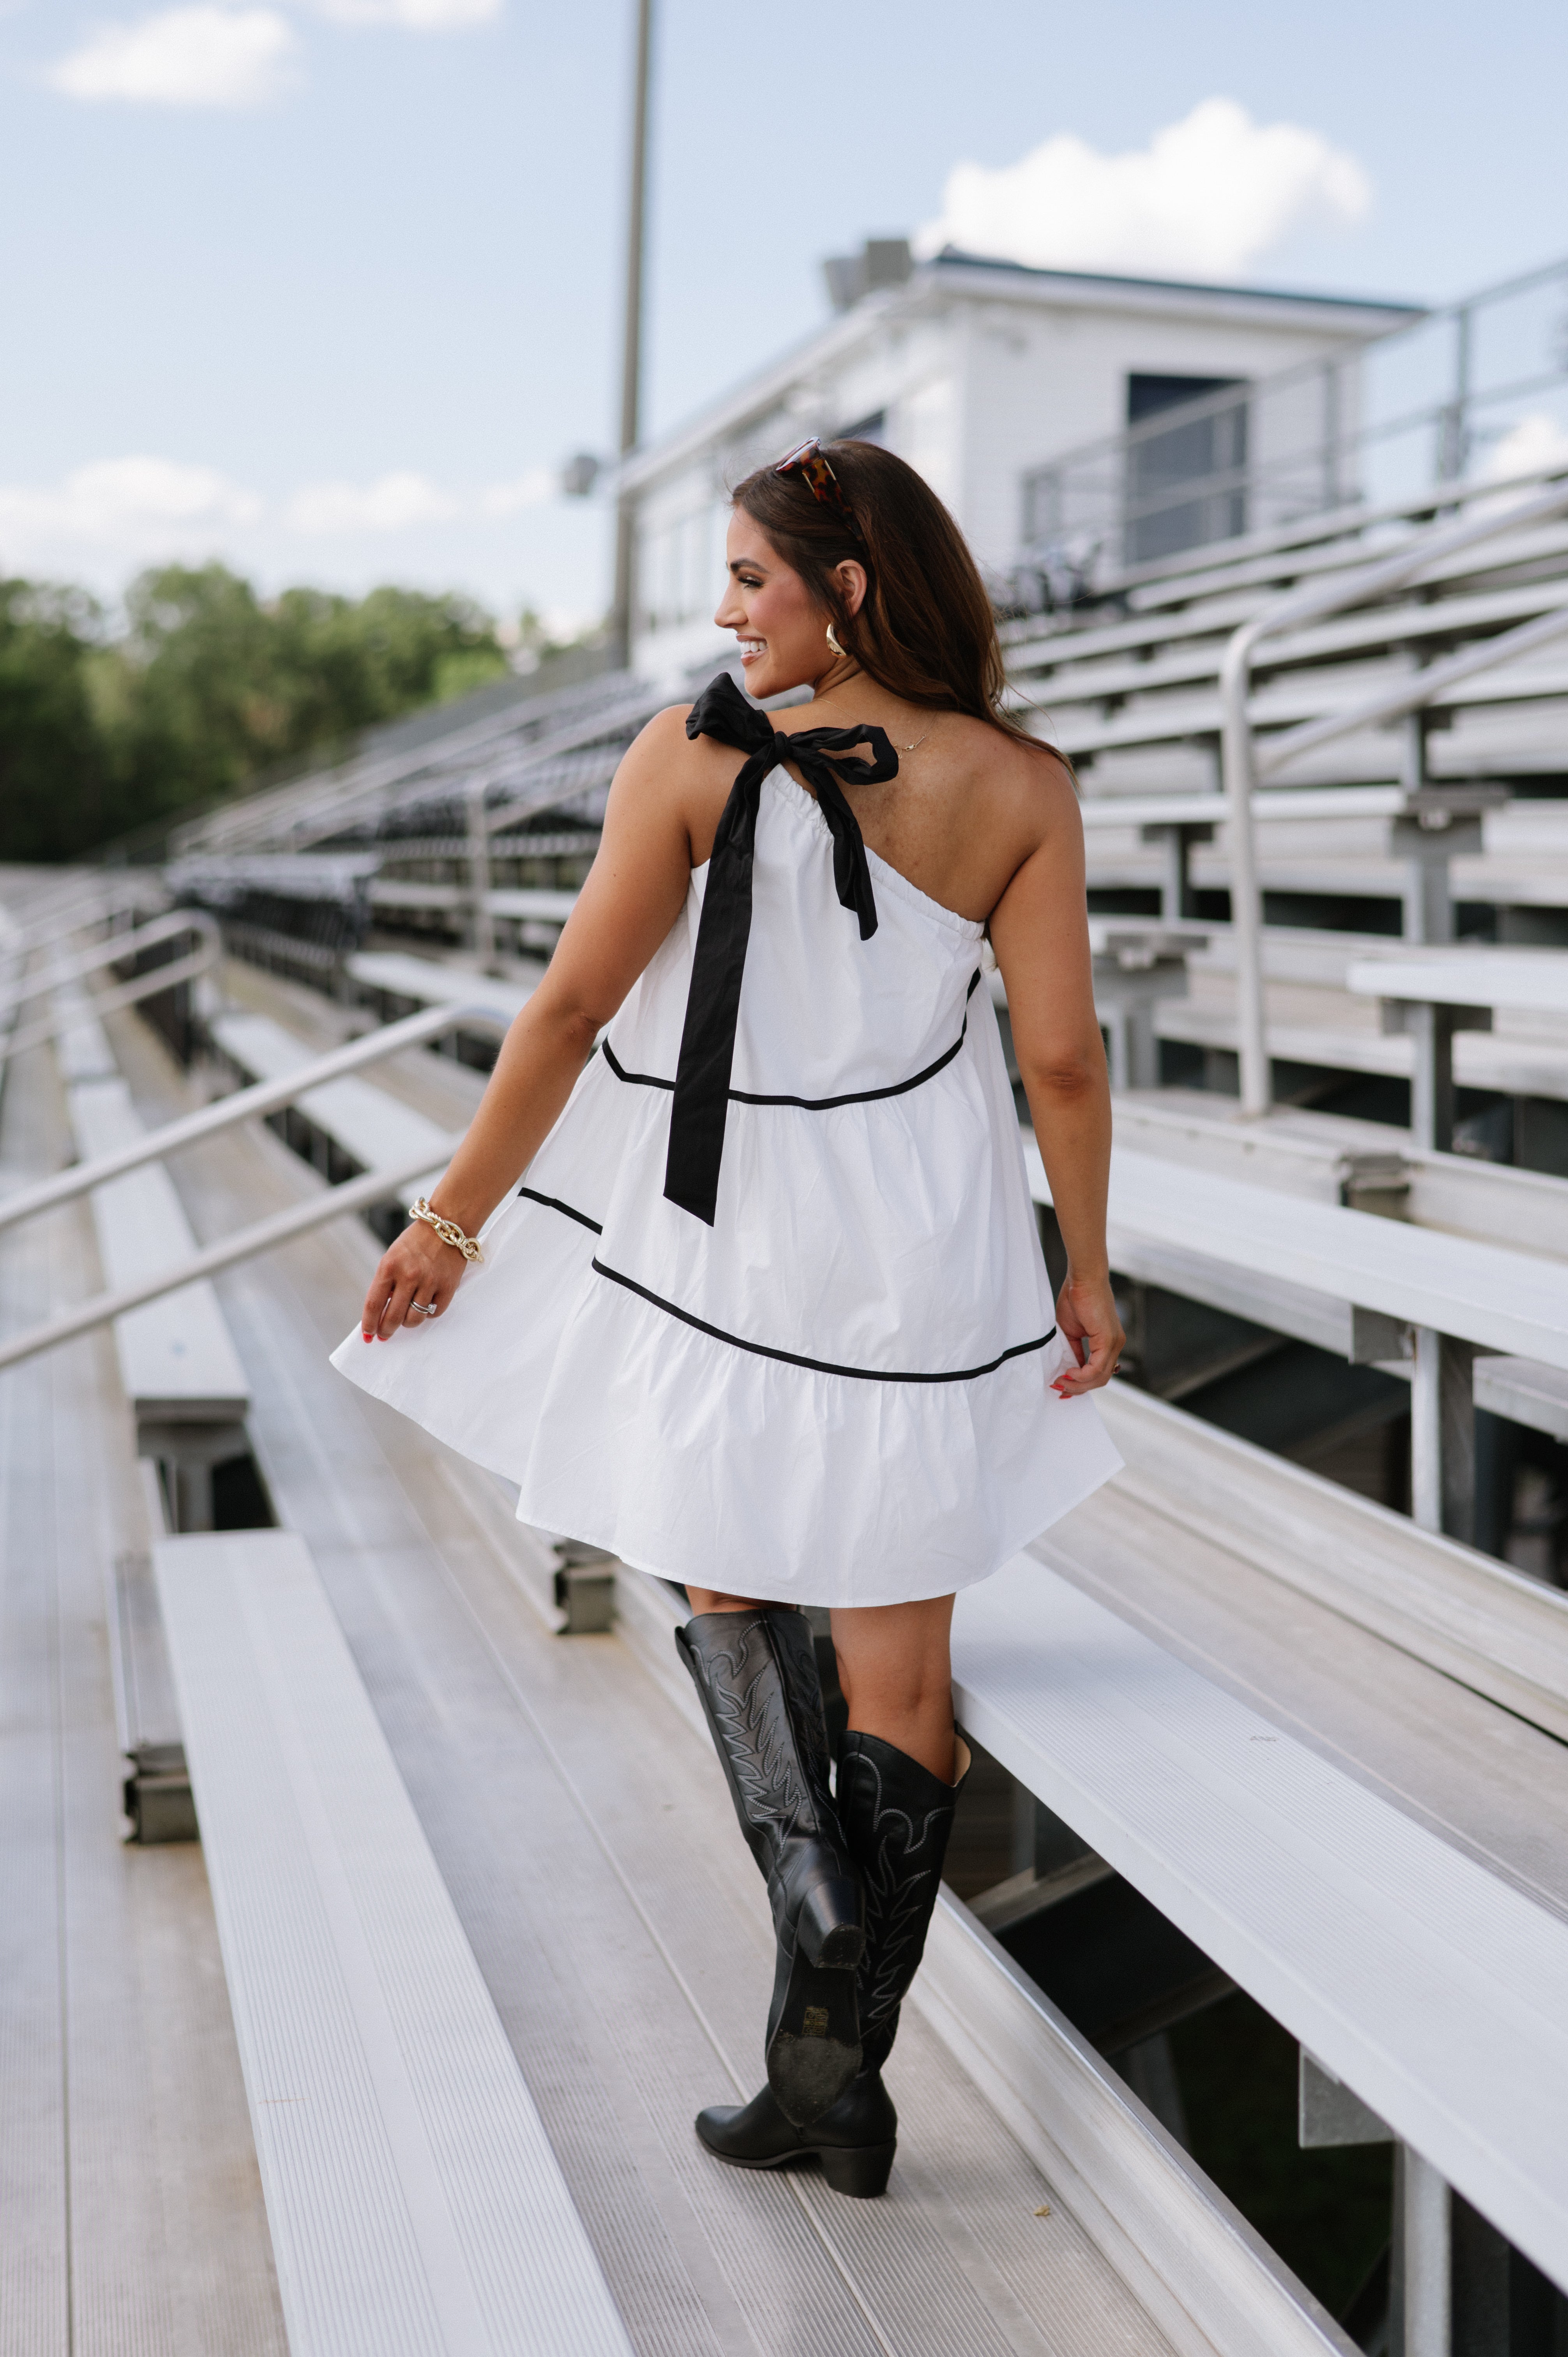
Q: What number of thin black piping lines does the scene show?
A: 2